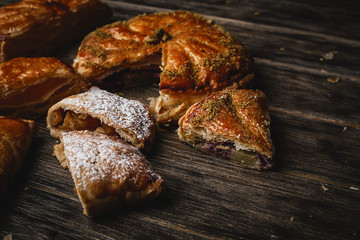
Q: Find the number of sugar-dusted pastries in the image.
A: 2